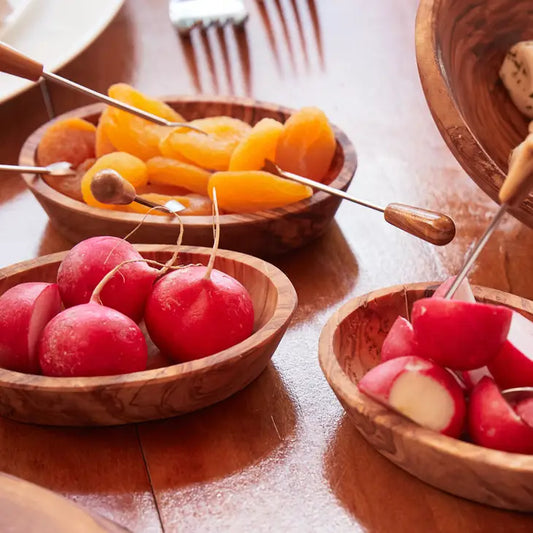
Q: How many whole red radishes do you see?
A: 3